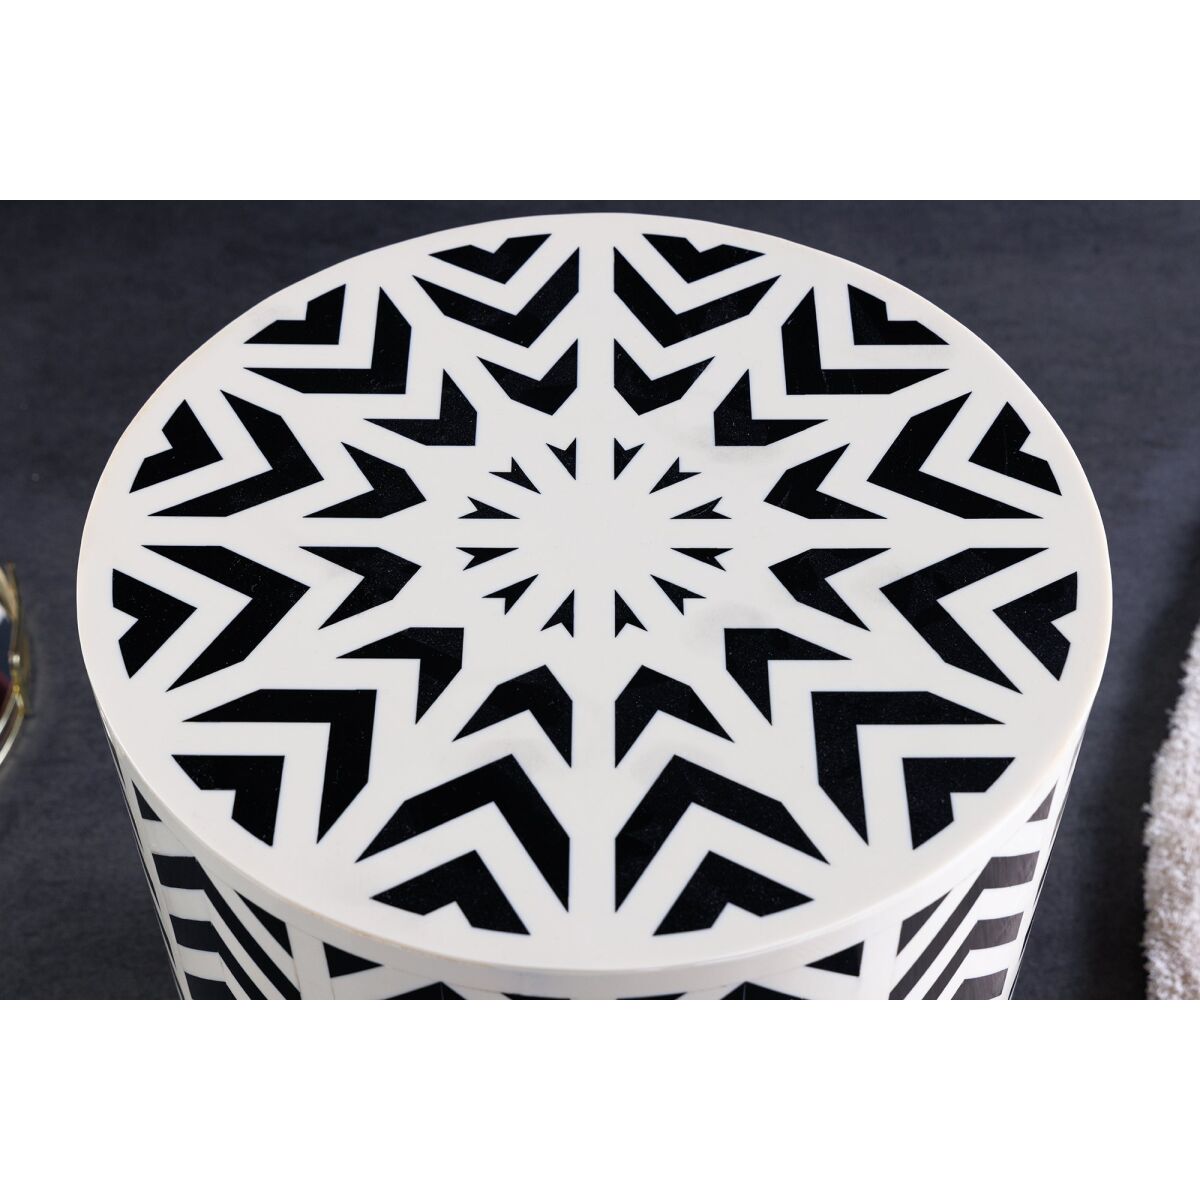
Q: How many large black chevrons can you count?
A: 12